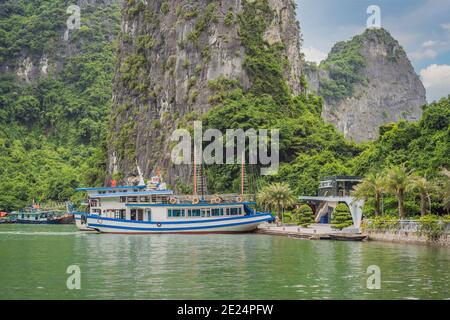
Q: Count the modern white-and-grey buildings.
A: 1